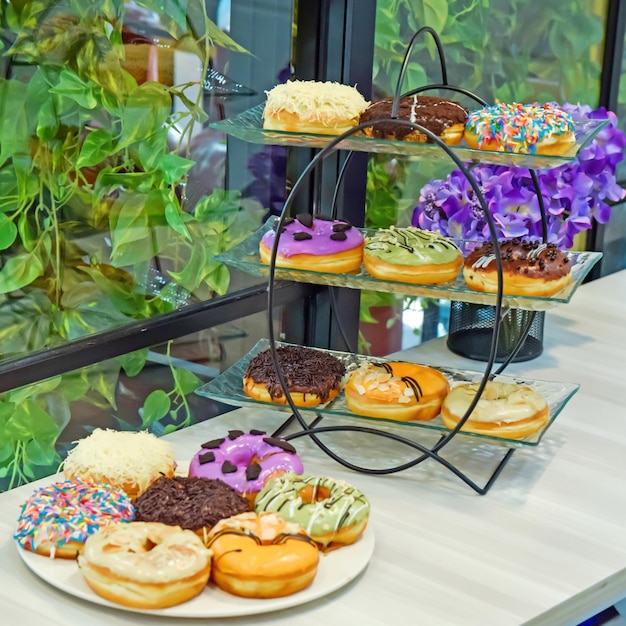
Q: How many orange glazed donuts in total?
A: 2